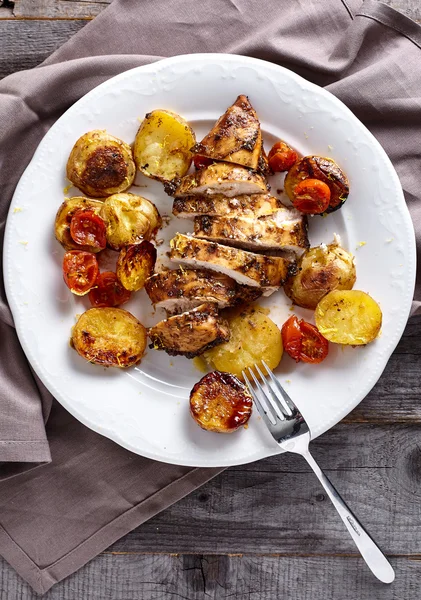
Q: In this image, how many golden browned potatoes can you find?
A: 11